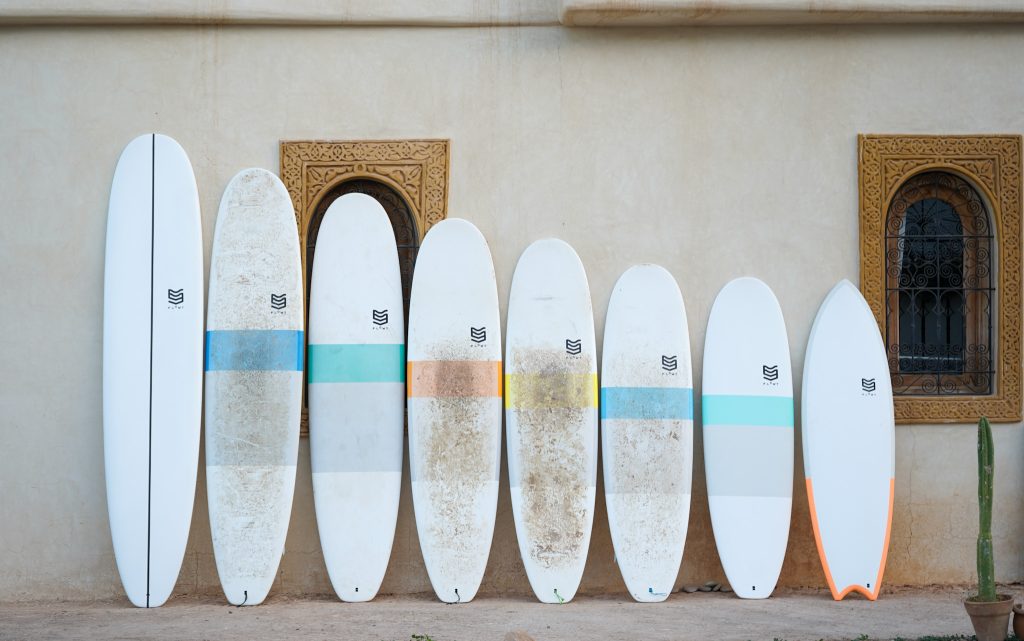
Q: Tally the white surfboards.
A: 8